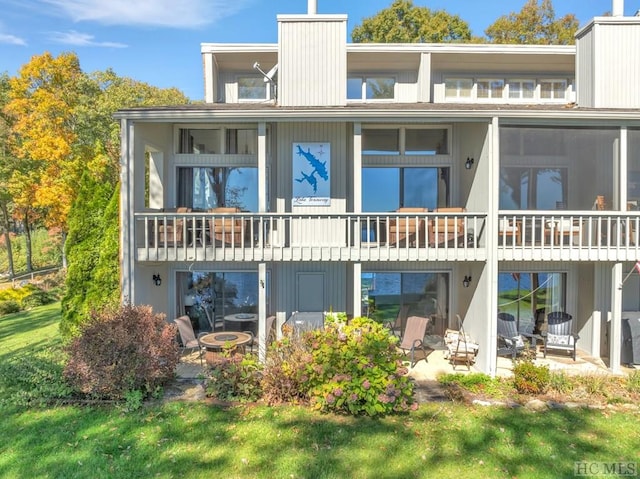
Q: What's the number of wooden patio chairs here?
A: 2